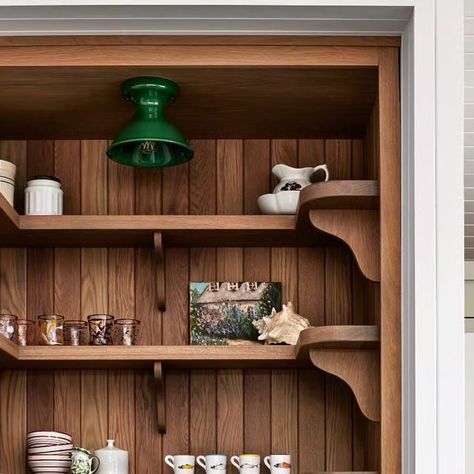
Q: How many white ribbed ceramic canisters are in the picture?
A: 1